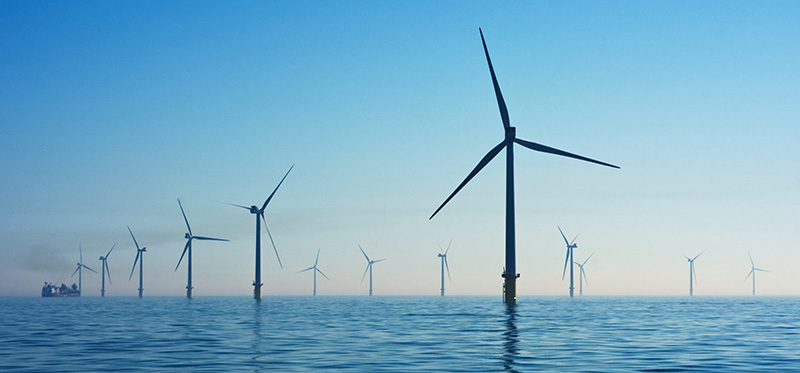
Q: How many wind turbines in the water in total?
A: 13